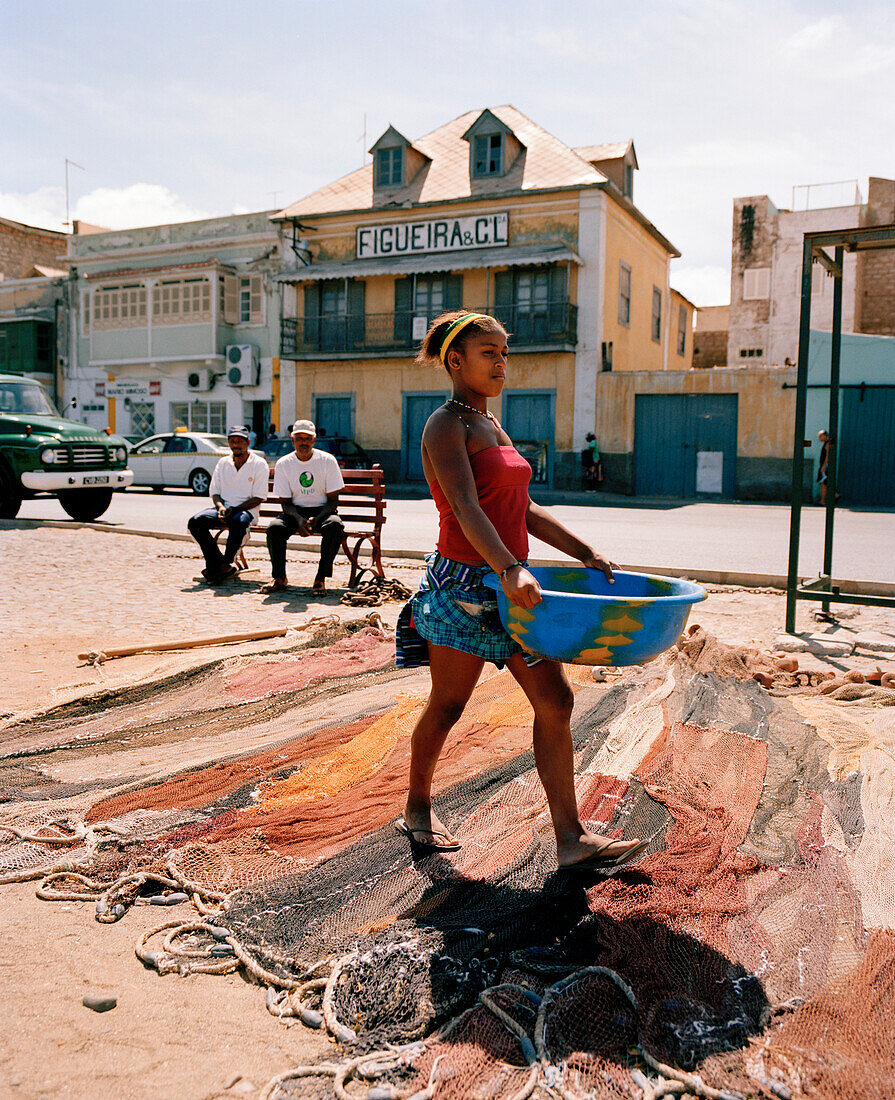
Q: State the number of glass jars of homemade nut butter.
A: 0